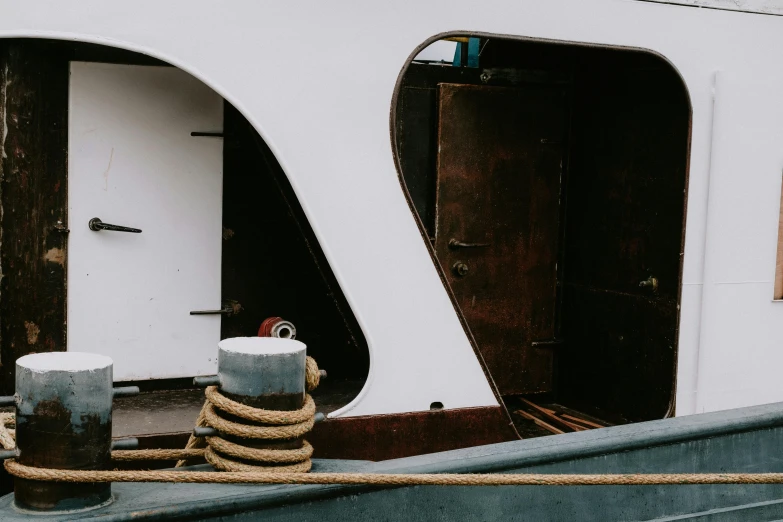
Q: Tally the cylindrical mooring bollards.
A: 2